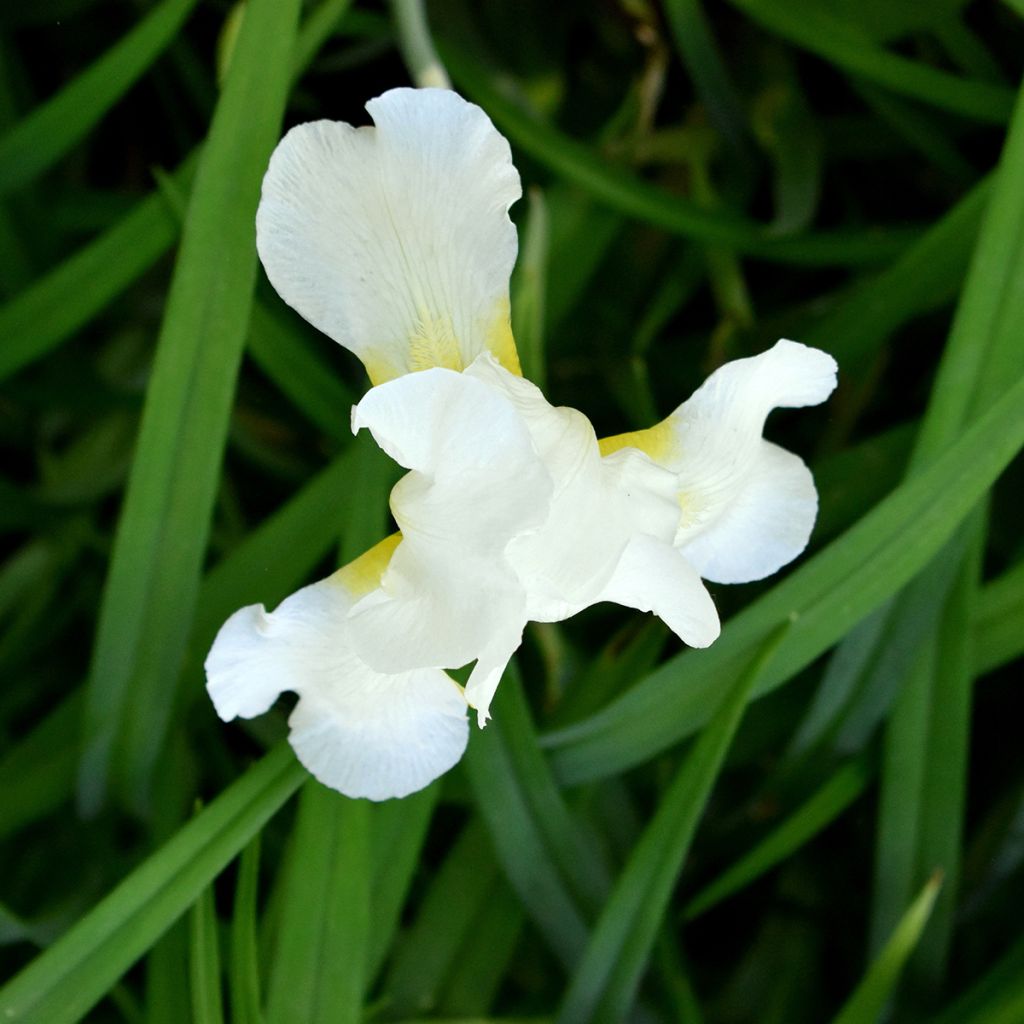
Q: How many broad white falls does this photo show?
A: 3